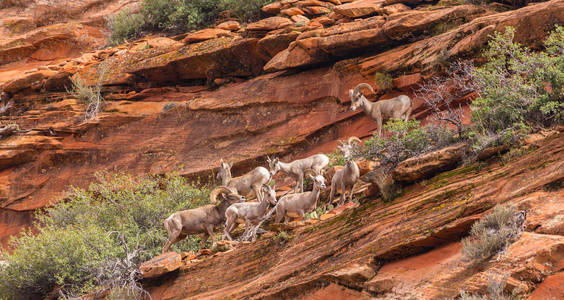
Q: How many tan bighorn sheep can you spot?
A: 7